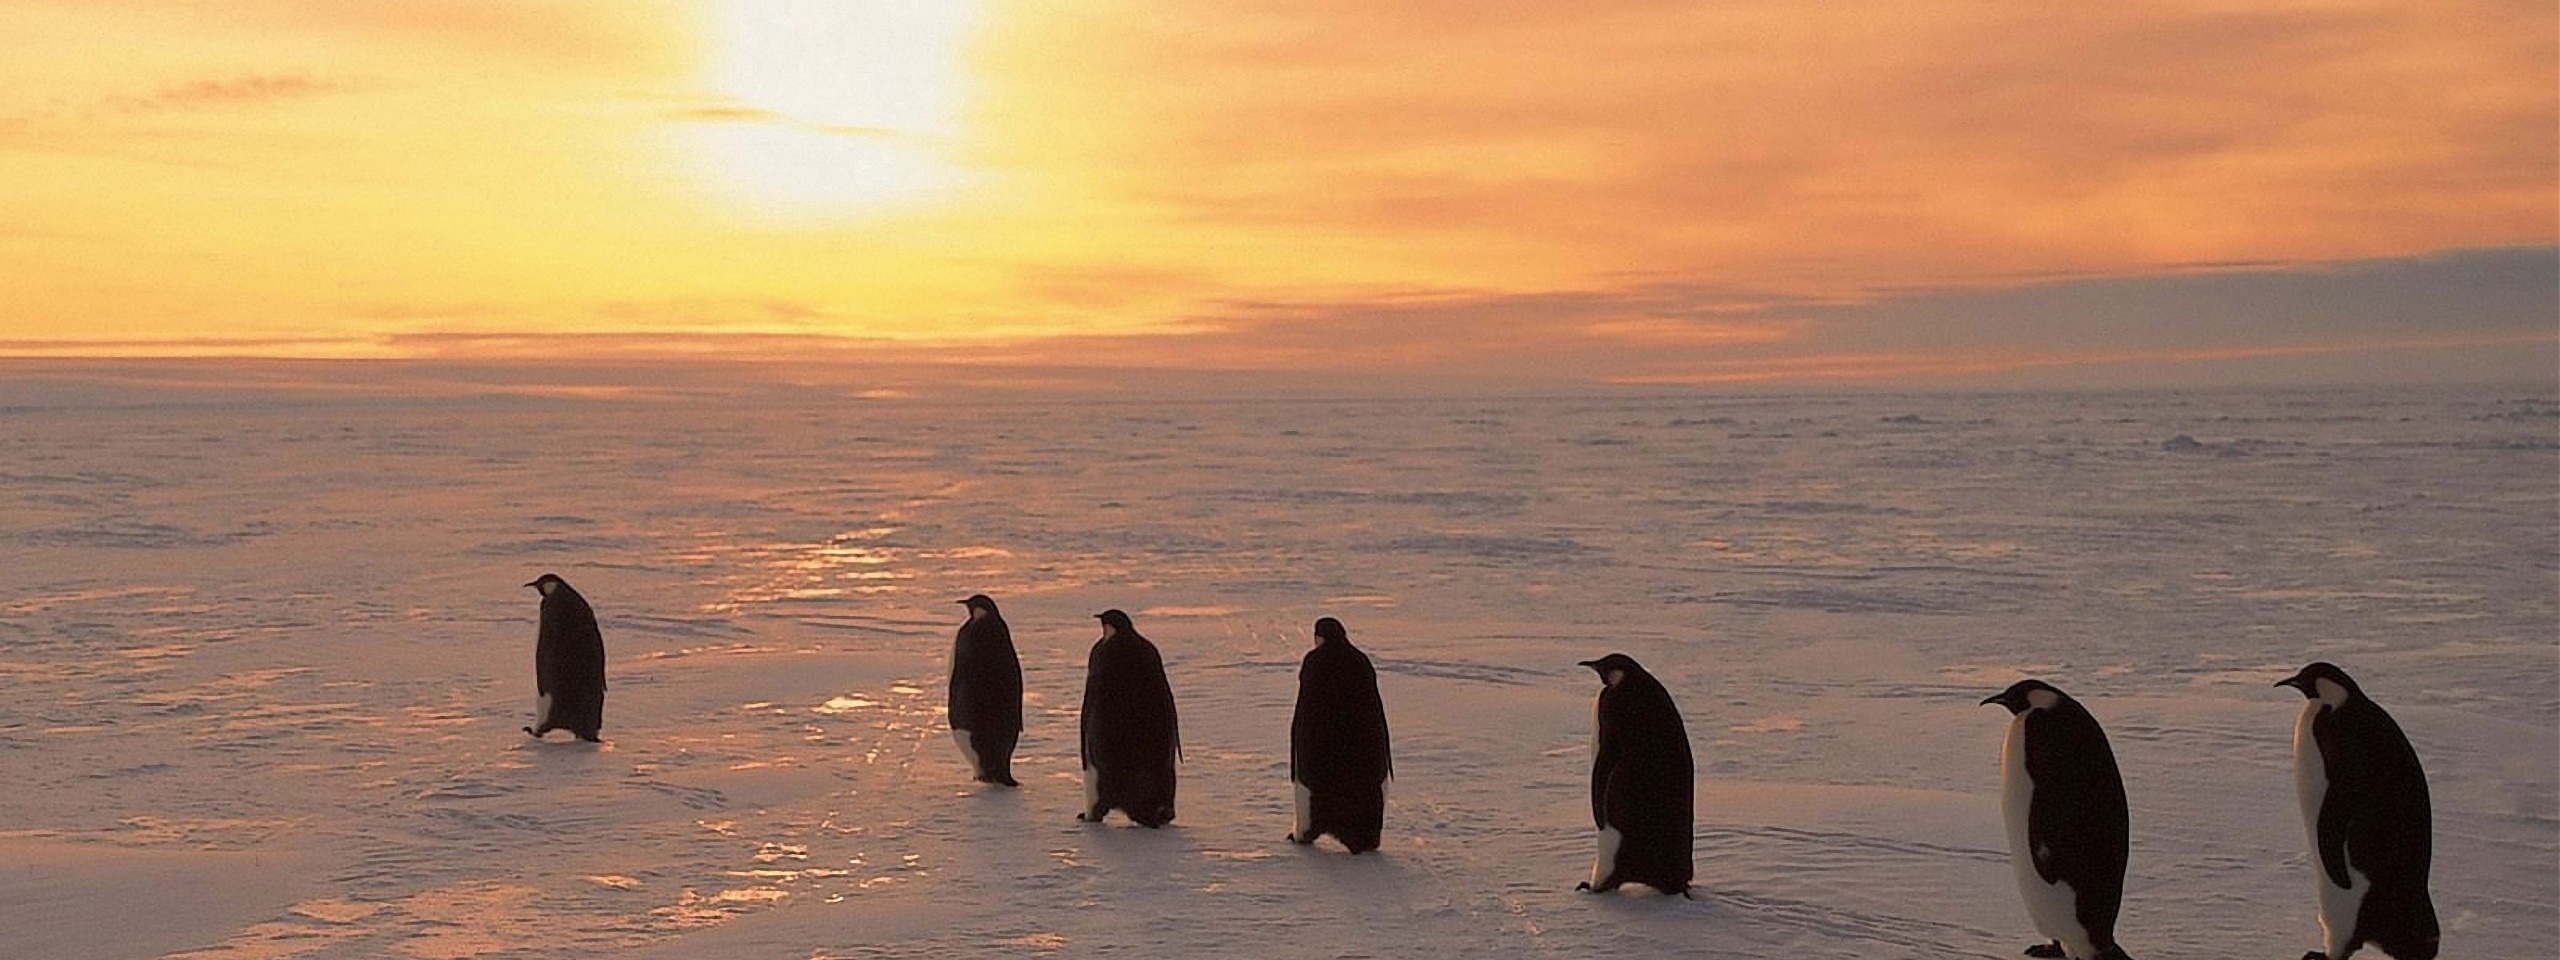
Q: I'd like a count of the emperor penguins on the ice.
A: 7